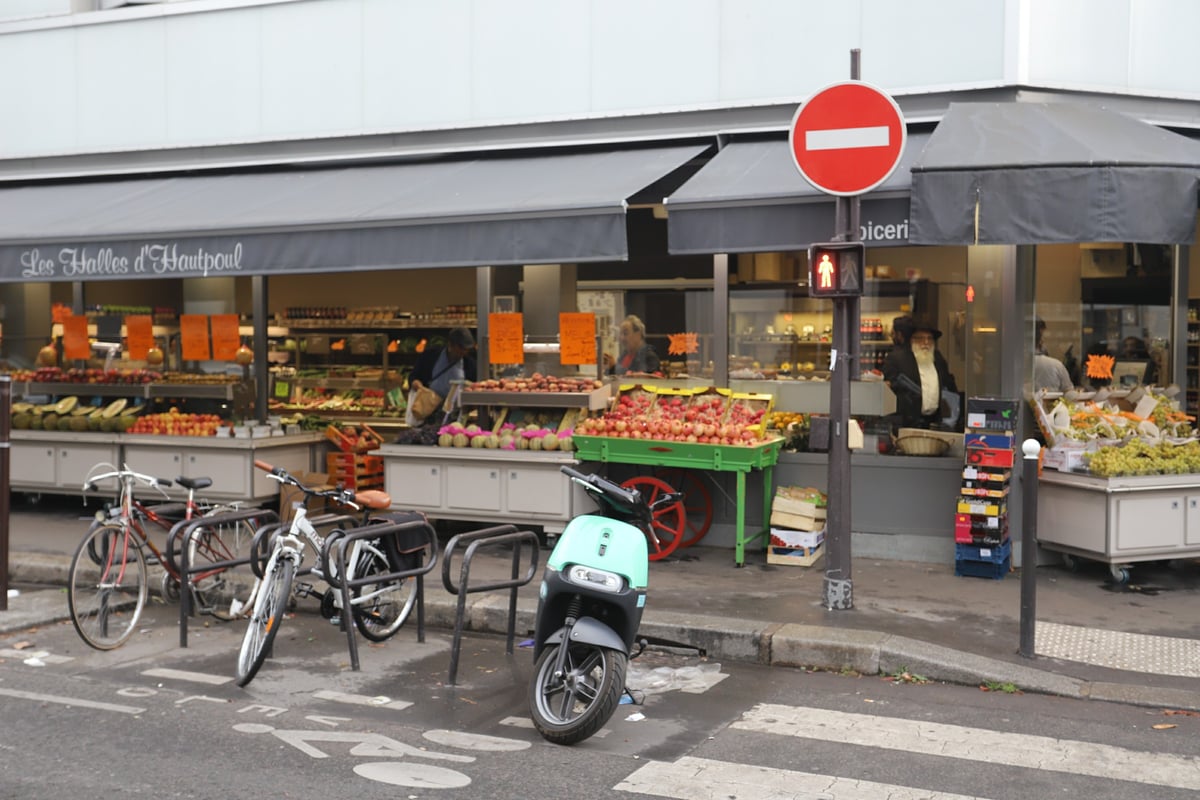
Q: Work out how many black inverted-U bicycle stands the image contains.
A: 5